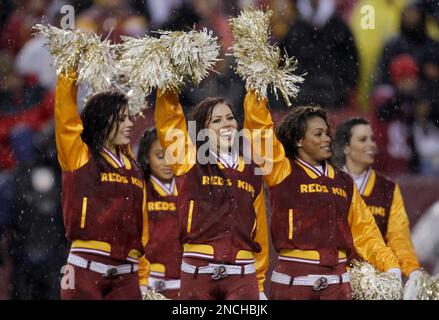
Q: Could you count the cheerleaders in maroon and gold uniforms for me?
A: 5